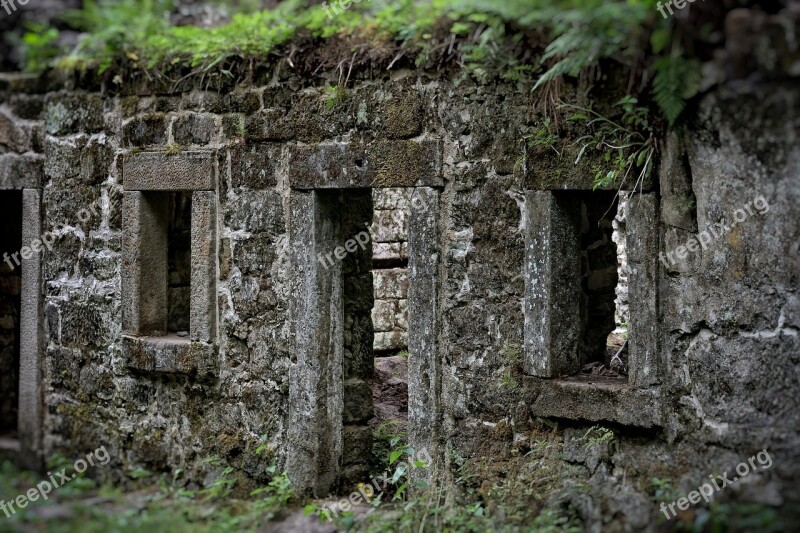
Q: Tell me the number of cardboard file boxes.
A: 0